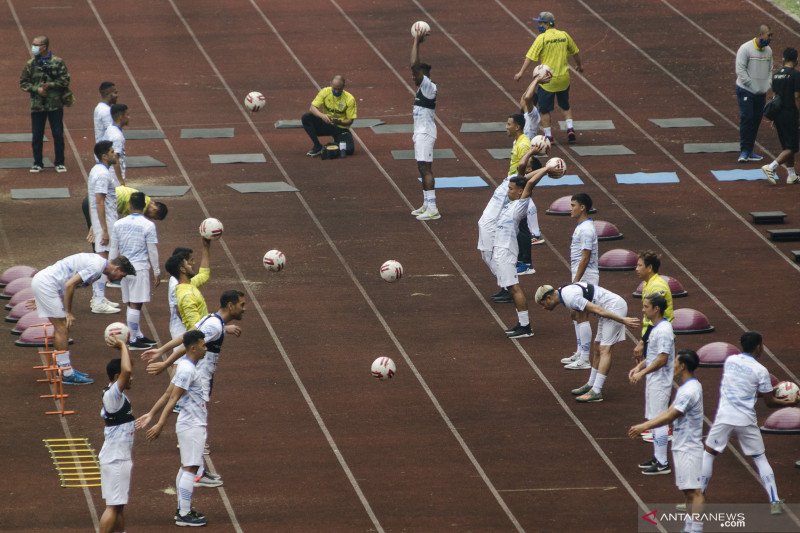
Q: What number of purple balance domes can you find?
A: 14